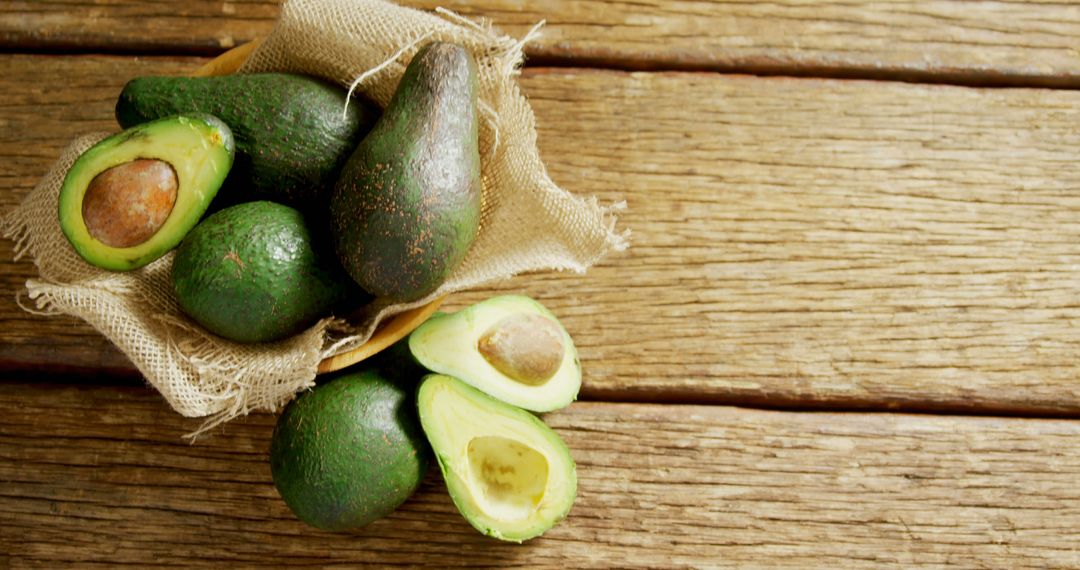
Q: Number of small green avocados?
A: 2